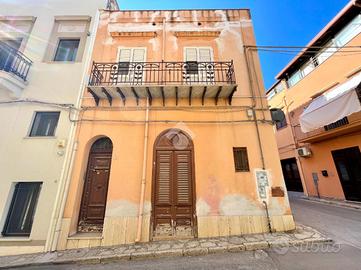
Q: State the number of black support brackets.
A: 11